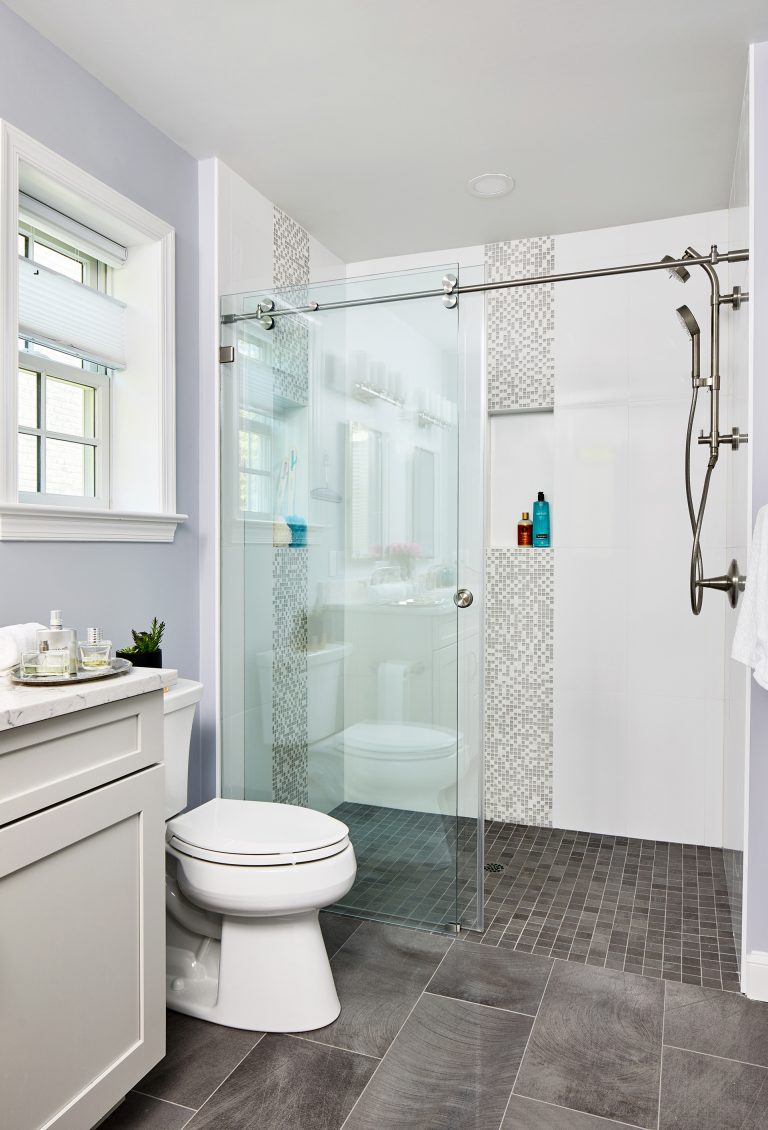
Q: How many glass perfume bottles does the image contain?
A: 3